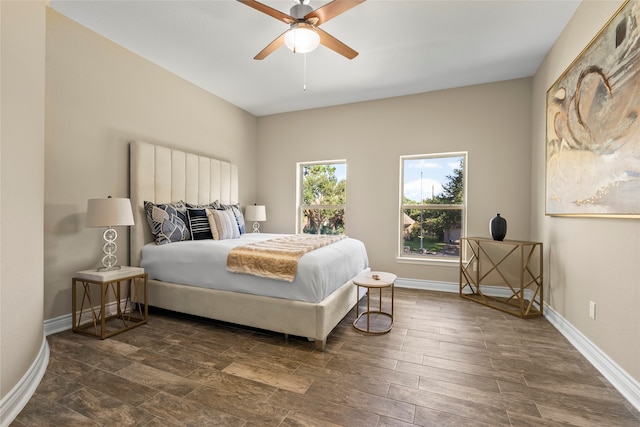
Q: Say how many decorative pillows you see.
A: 5